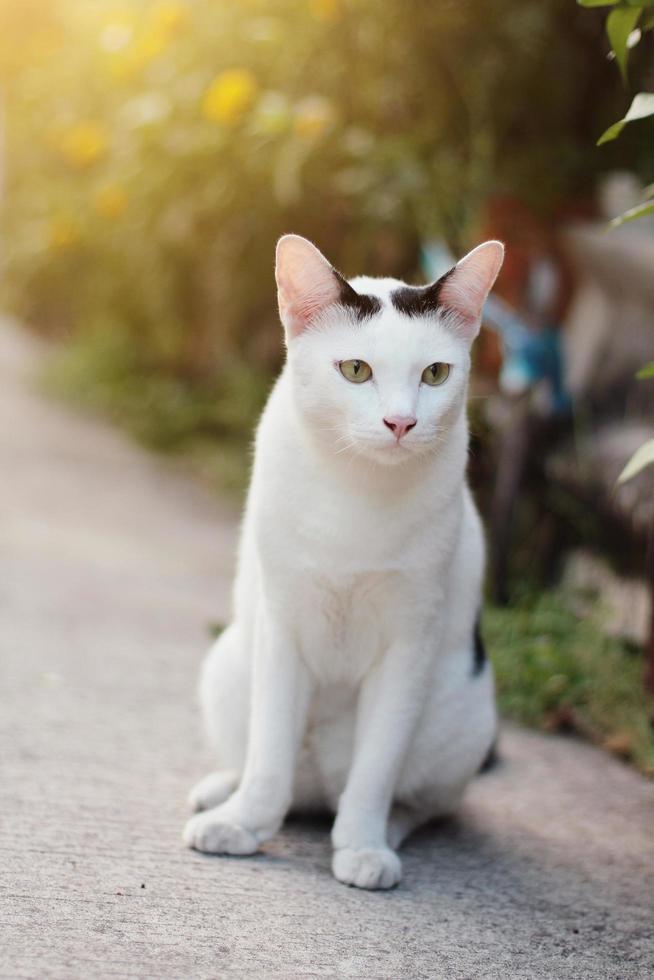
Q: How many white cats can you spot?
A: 1